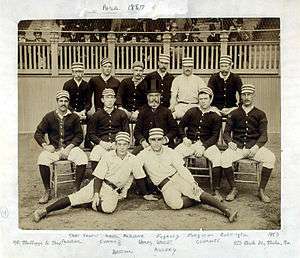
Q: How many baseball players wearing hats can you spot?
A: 12